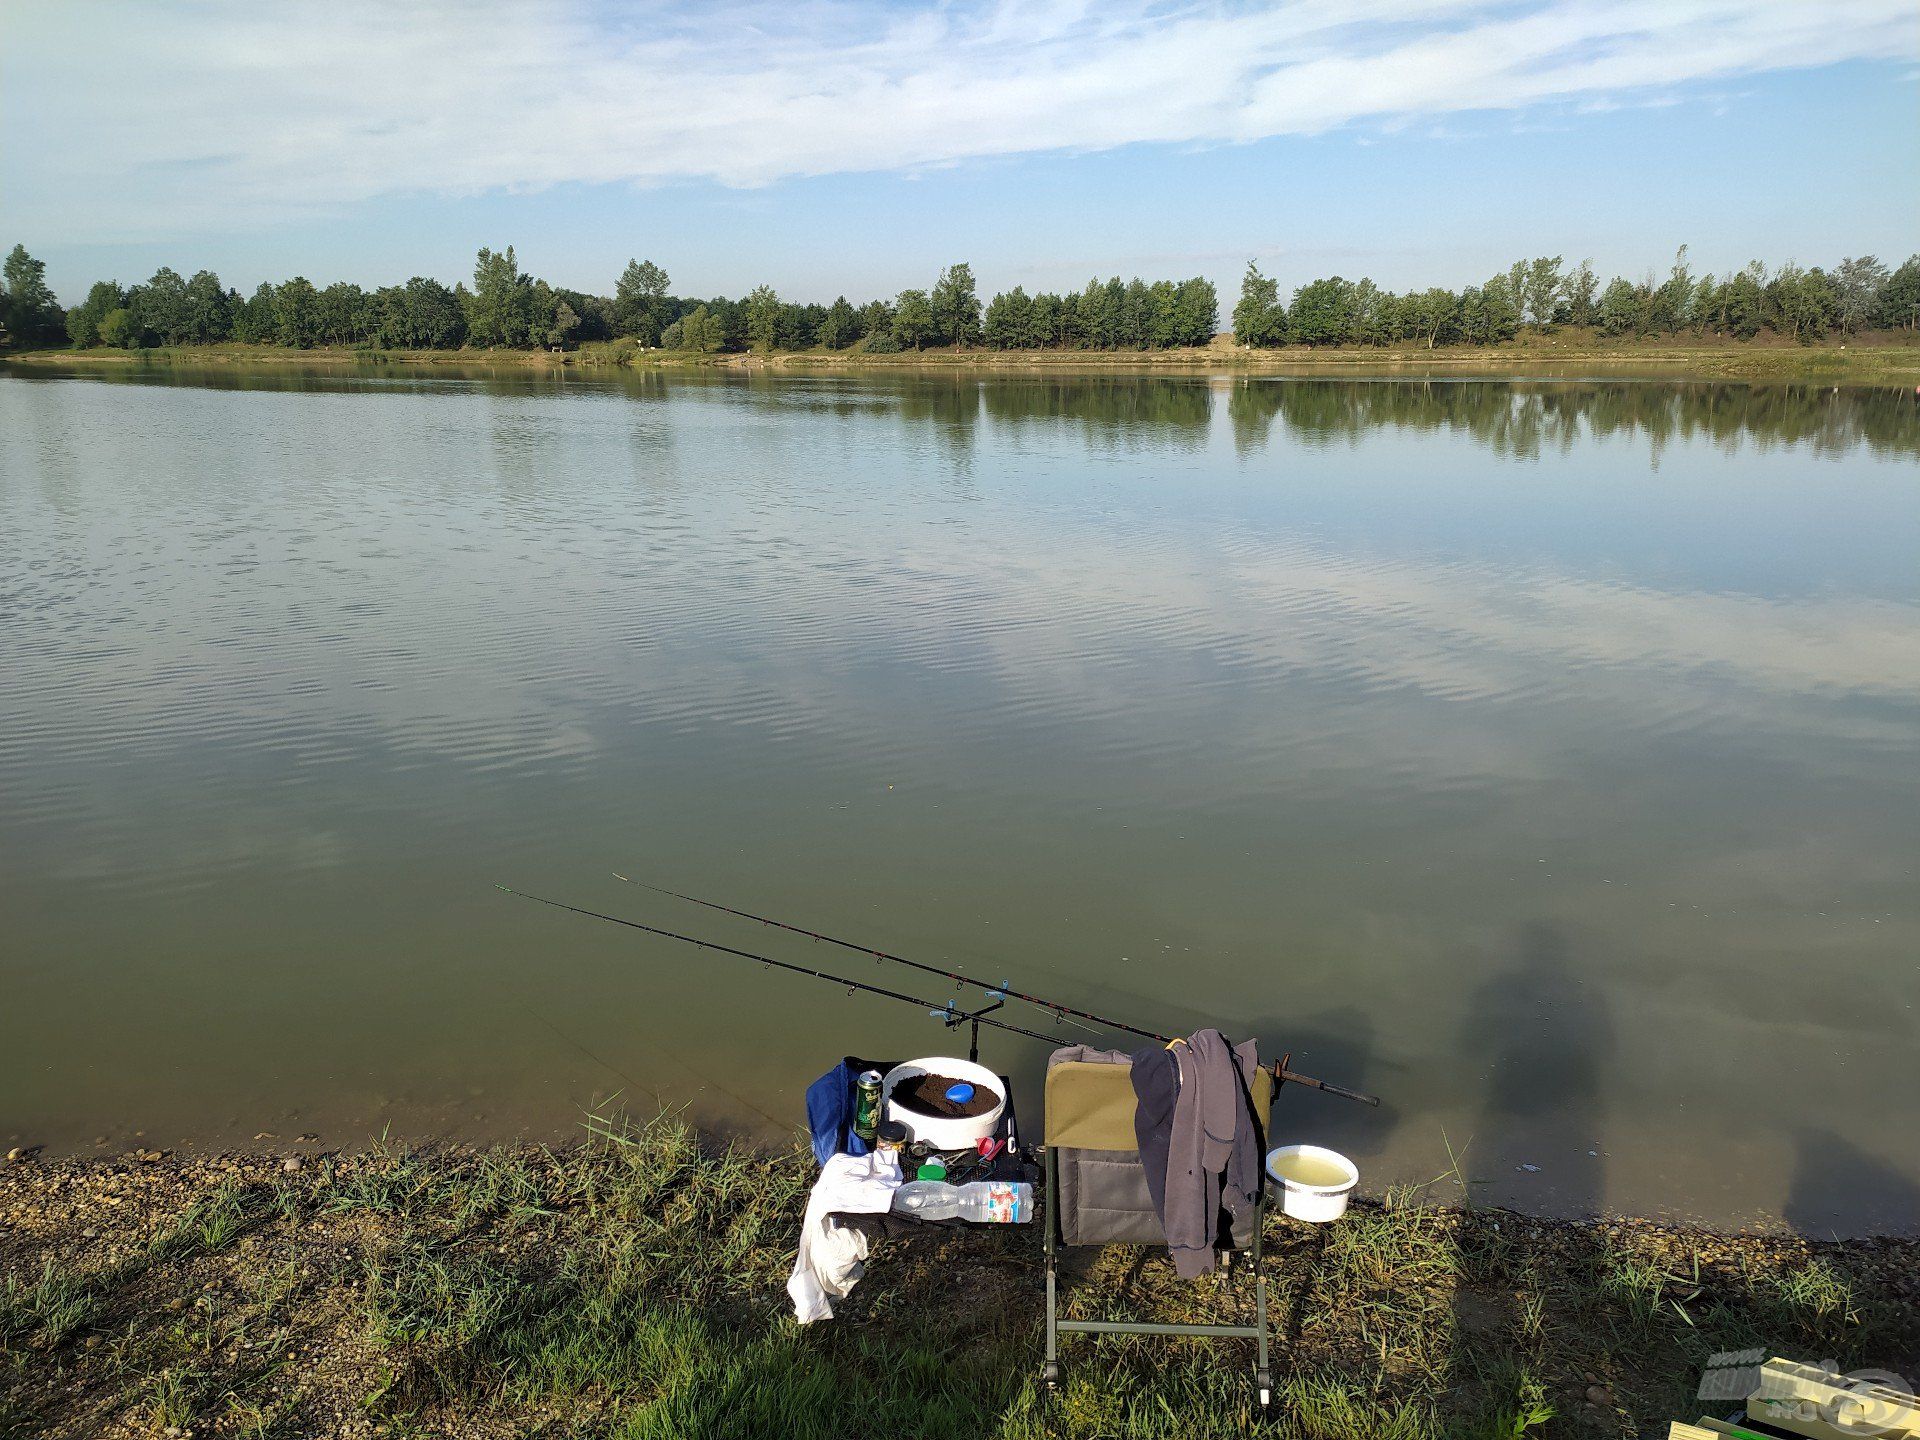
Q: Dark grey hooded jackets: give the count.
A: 1